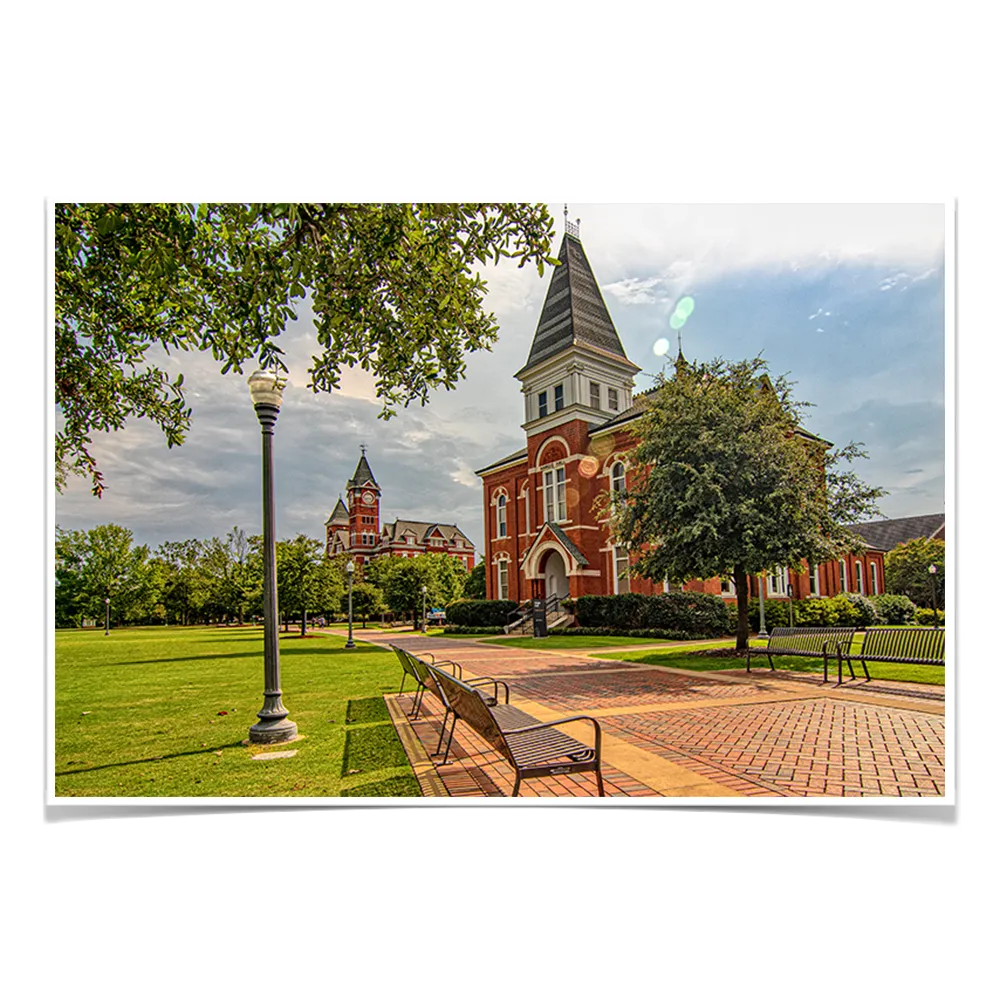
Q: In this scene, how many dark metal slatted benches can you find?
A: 5